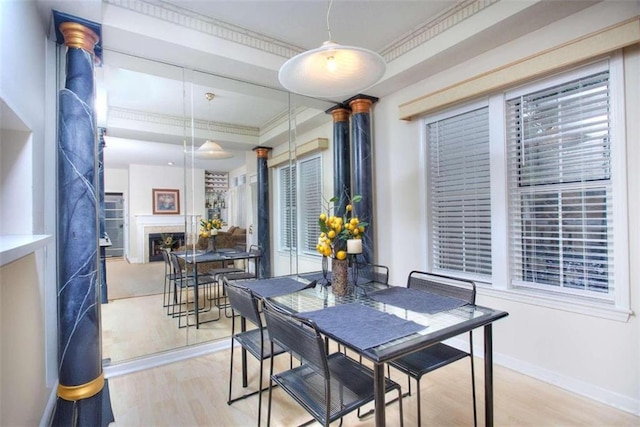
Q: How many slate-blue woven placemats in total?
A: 4